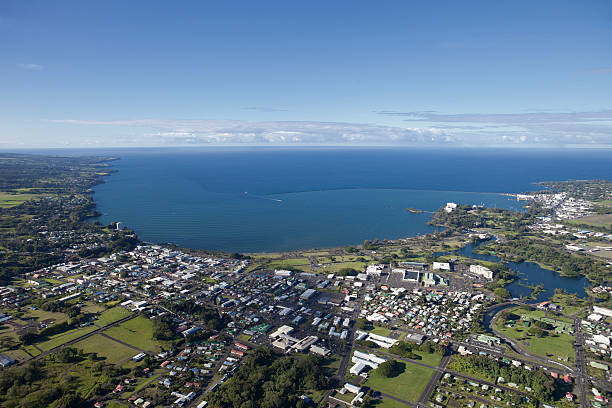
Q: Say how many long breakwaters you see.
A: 1